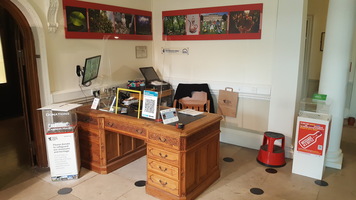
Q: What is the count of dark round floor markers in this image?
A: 6